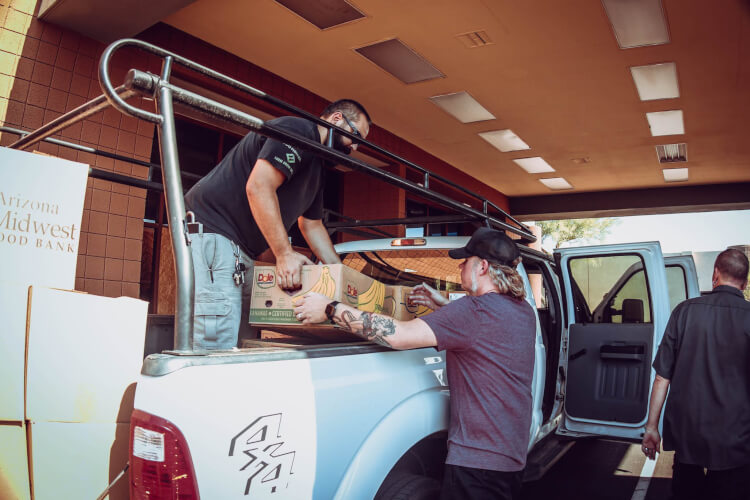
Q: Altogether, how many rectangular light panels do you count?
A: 11